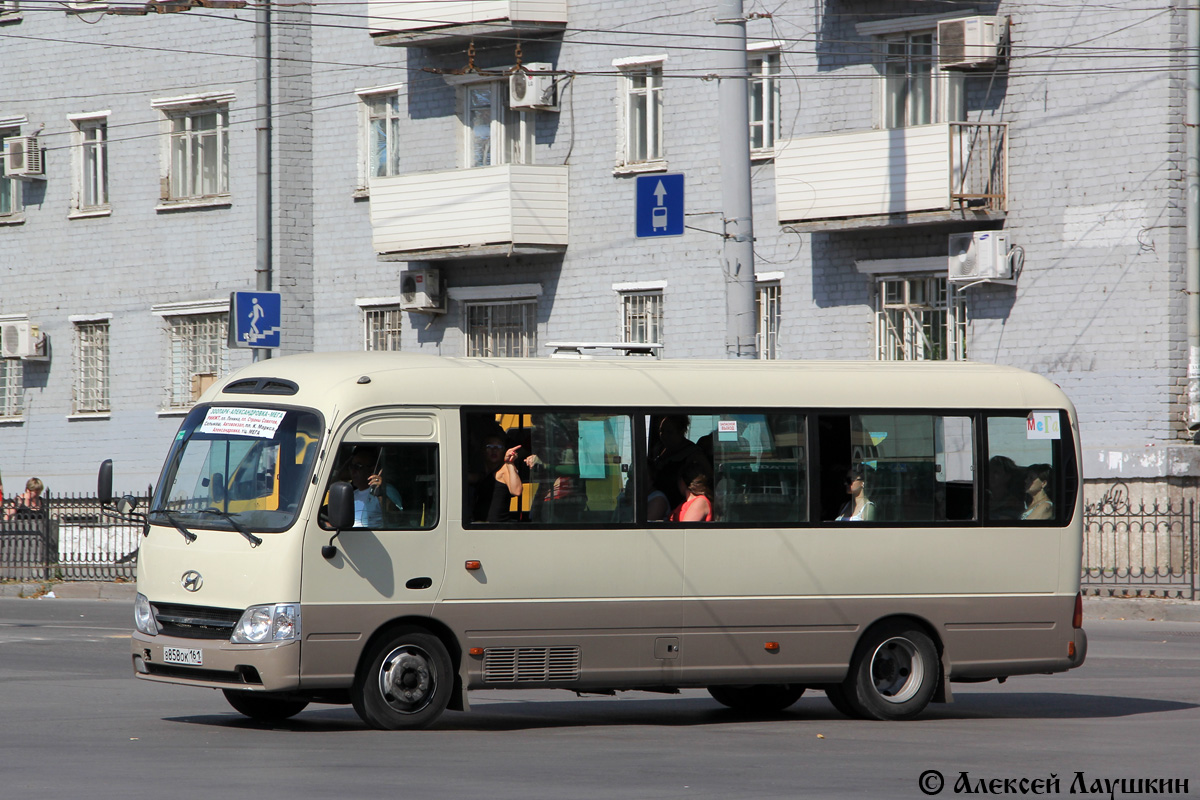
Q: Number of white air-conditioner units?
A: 6